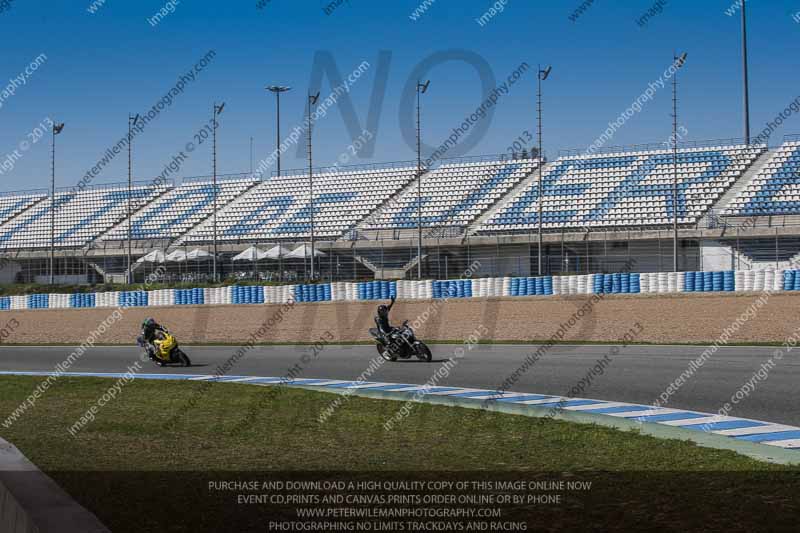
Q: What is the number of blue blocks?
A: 13